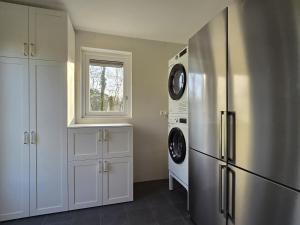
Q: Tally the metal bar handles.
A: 12